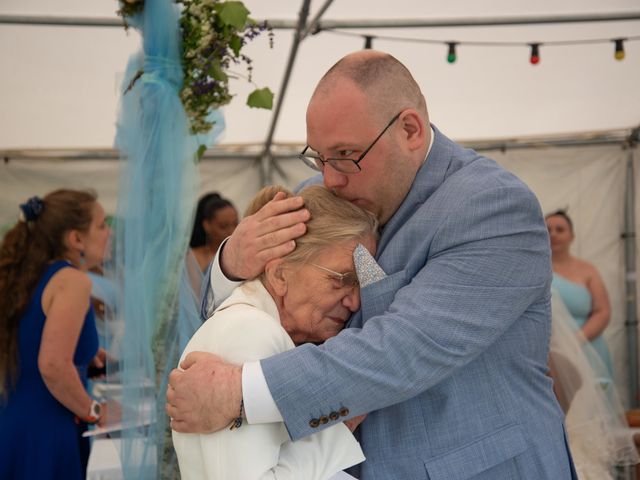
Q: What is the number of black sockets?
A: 4